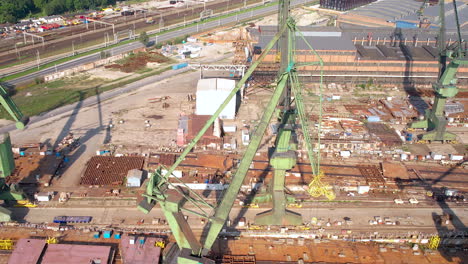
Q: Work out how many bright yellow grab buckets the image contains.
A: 1